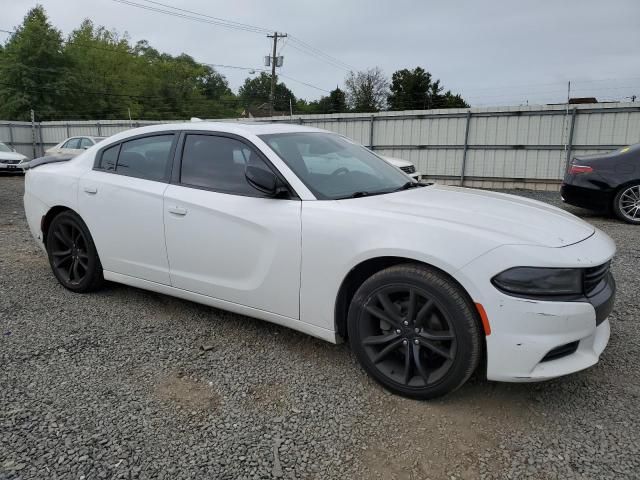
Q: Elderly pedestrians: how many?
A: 0